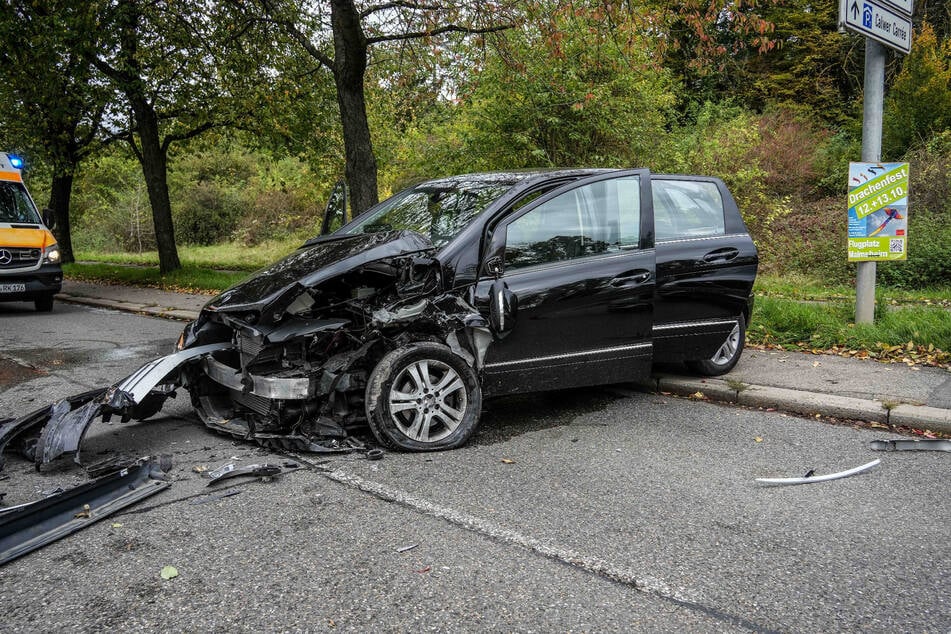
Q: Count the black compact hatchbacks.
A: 1